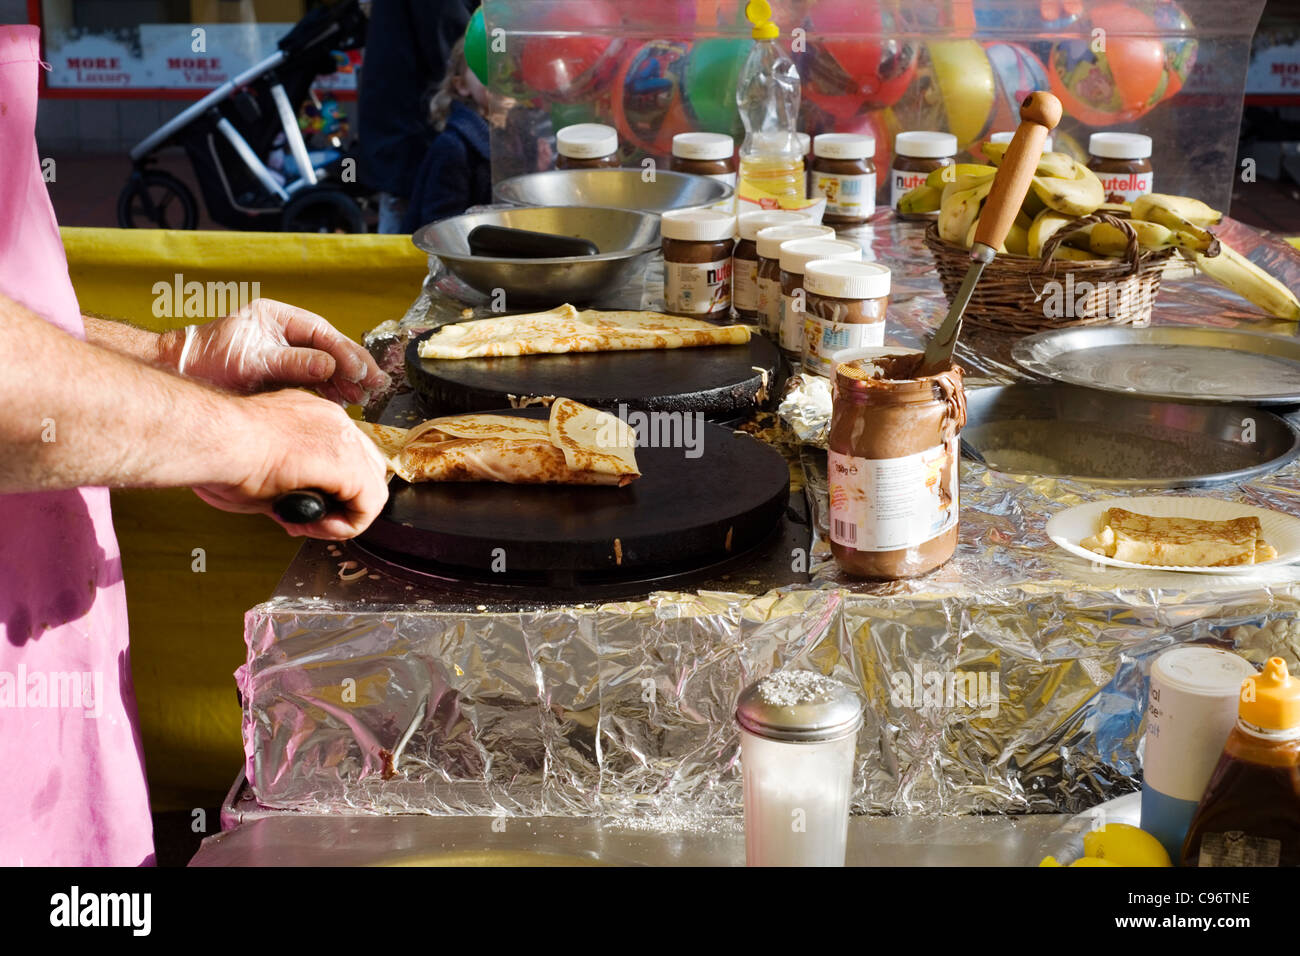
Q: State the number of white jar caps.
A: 12